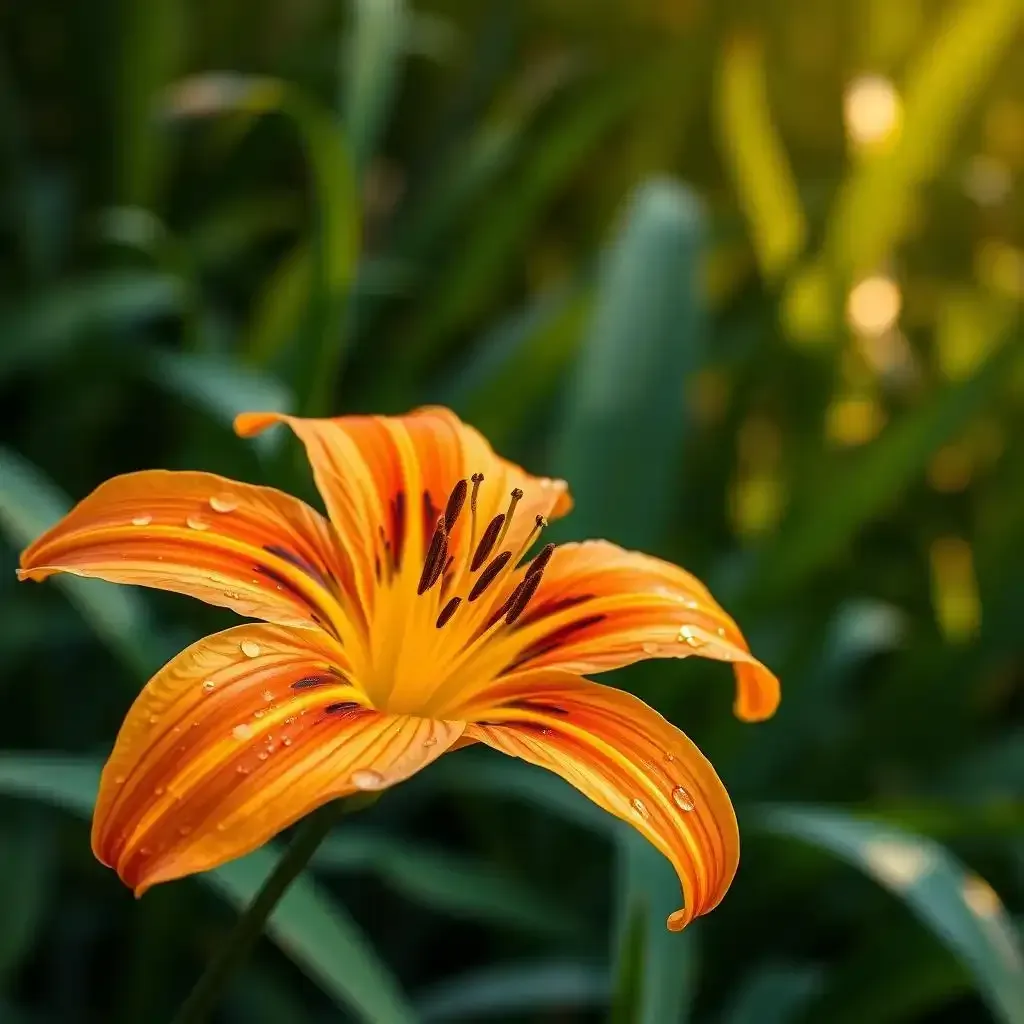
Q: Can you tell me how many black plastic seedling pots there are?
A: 0